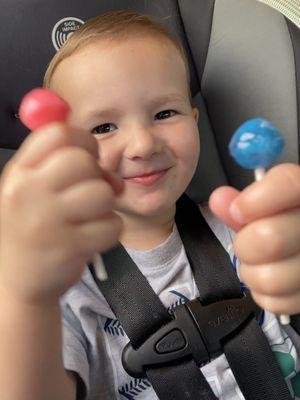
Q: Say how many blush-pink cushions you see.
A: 0